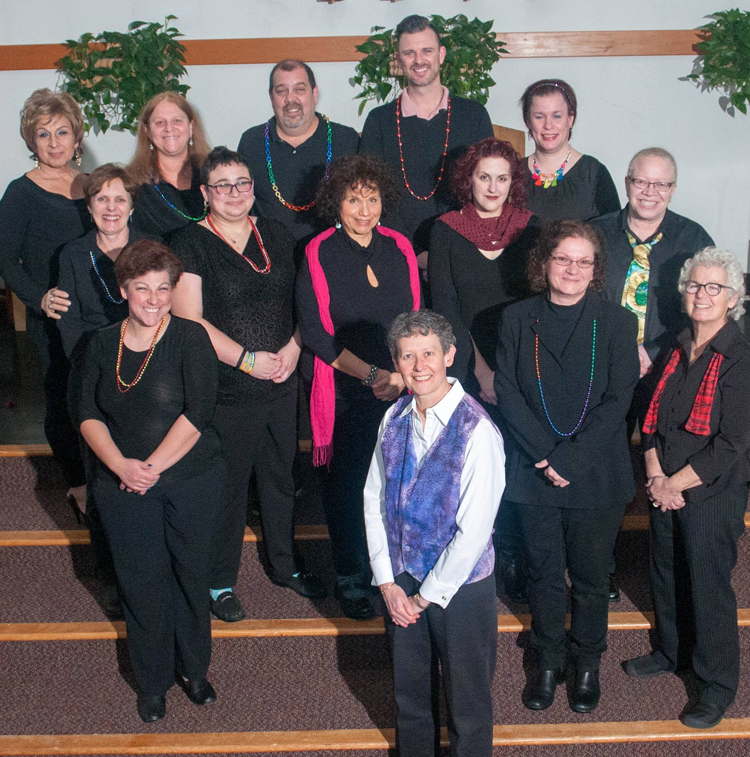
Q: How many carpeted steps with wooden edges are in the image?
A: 4